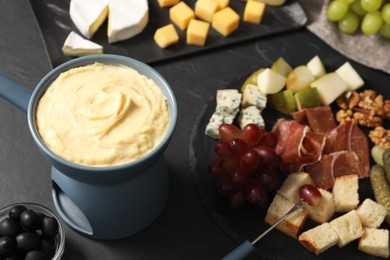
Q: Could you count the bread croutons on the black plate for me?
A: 8